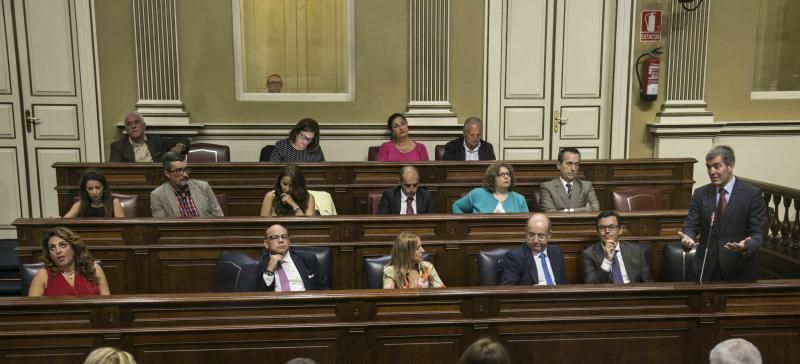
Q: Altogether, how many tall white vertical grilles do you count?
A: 3